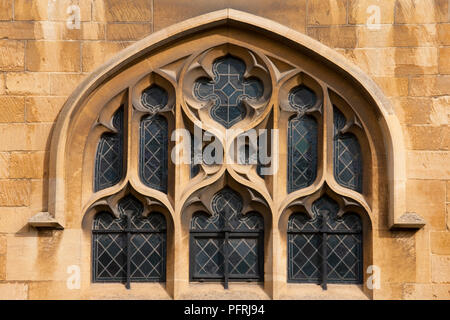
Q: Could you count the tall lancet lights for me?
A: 4